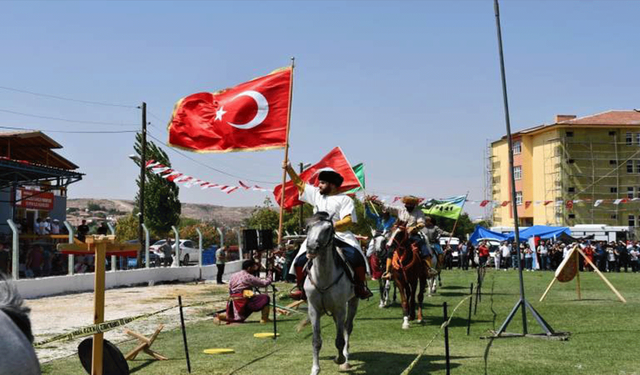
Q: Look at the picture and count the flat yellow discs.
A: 2